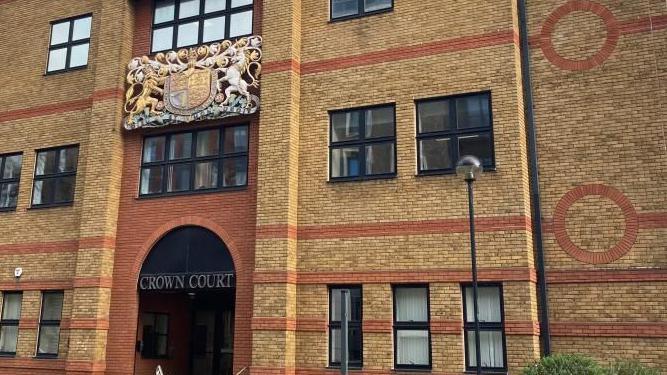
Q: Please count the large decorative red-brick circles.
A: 2